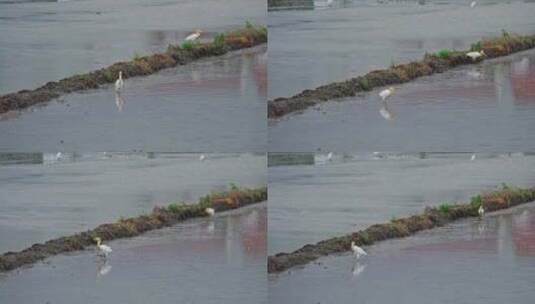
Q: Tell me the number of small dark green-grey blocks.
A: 3